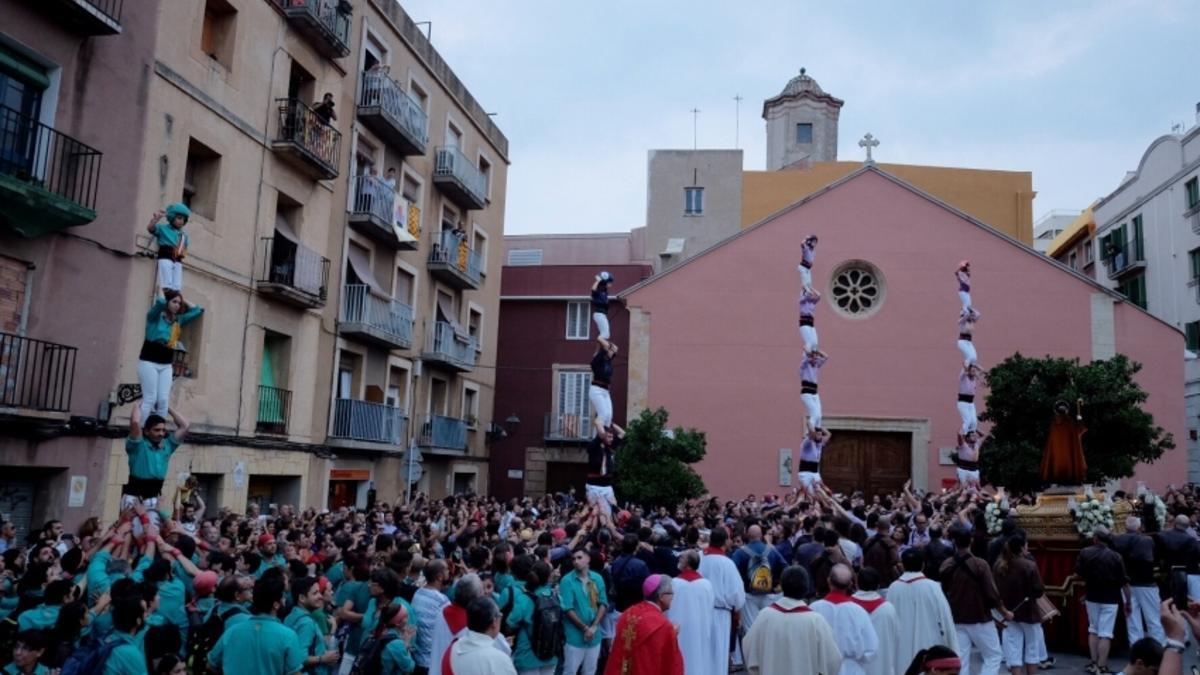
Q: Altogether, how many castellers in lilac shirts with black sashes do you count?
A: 8